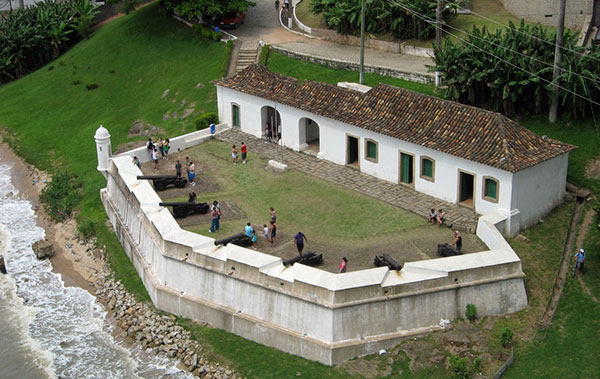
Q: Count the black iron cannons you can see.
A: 6